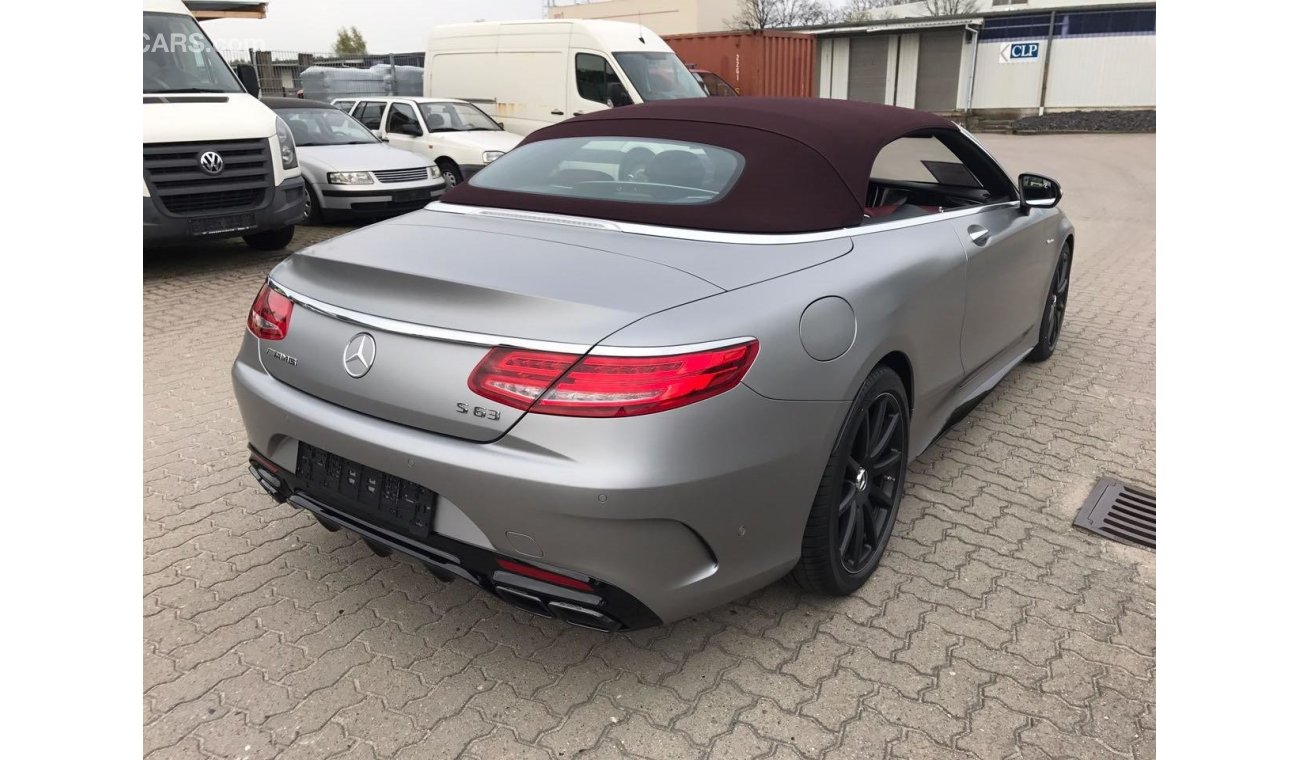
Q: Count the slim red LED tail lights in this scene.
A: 2